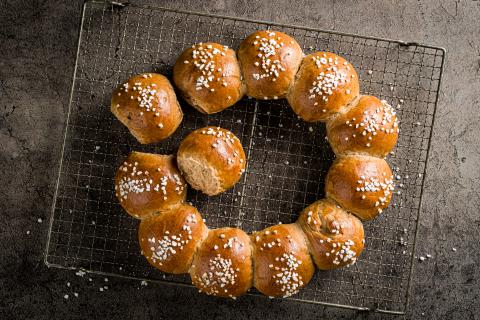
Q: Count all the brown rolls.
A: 12